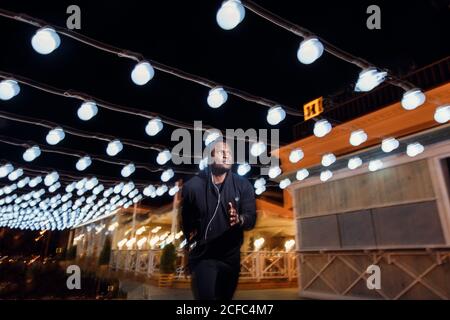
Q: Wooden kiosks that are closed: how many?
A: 1